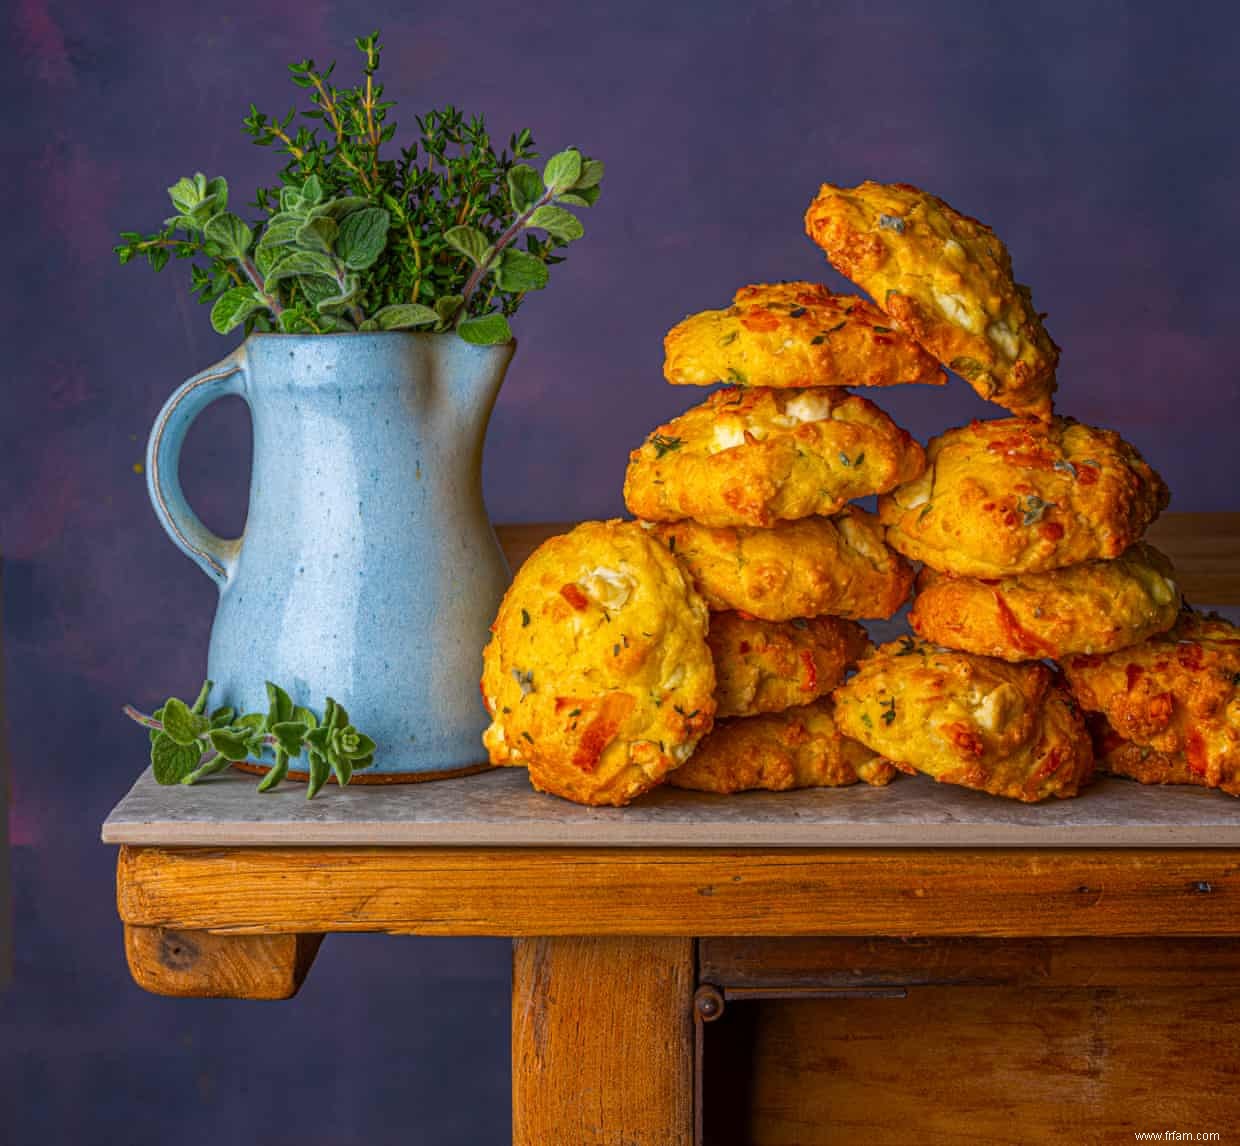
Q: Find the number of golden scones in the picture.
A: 12